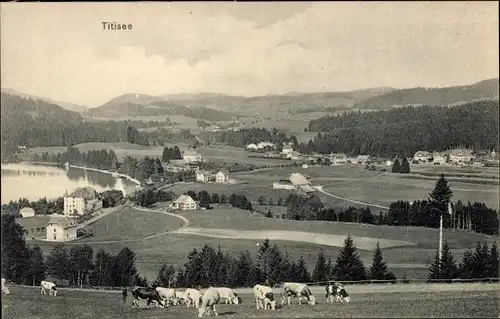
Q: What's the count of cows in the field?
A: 11